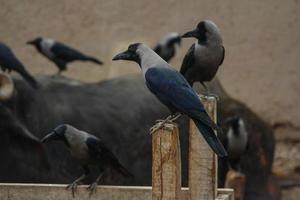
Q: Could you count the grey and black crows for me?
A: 7